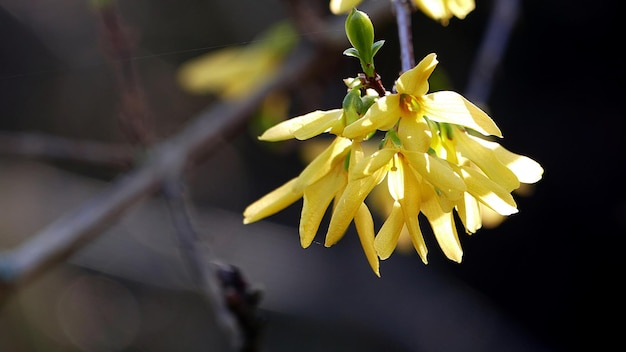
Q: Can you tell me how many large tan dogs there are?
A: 0